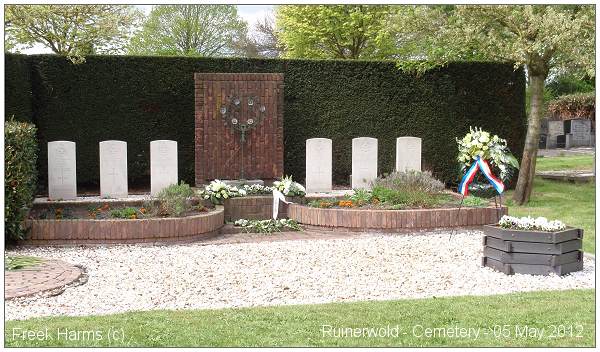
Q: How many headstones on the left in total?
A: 3